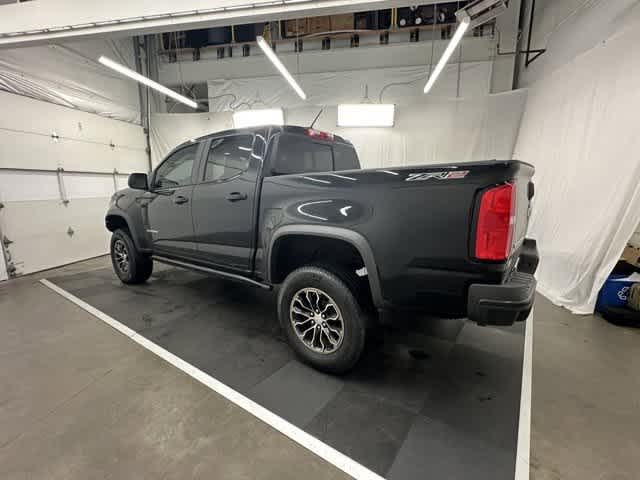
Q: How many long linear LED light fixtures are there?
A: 3